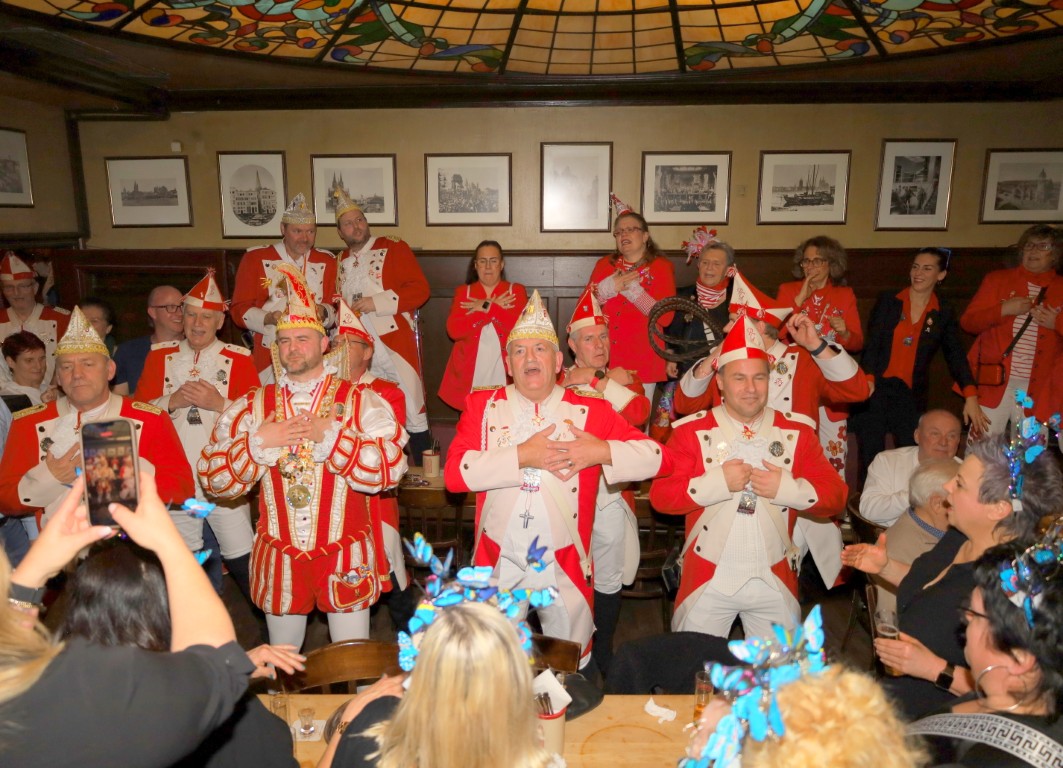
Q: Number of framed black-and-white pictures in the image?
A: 10